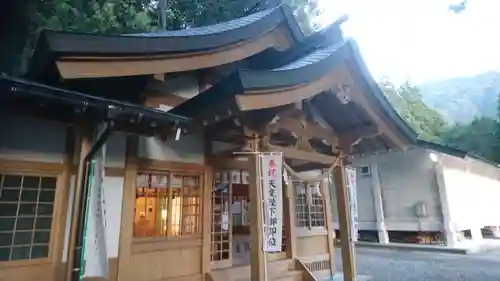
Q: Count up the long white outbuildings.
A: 1